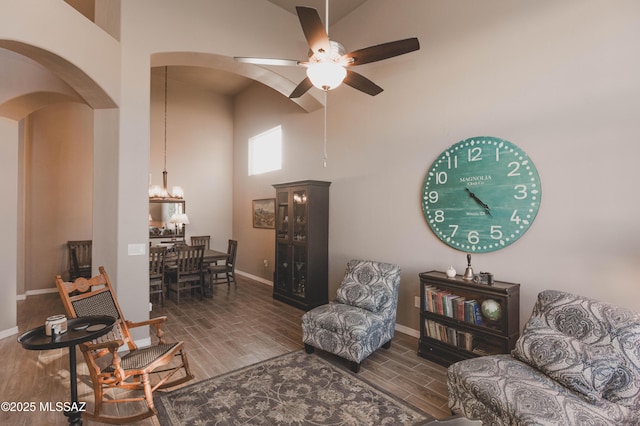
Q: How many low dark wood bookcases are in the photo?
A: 1